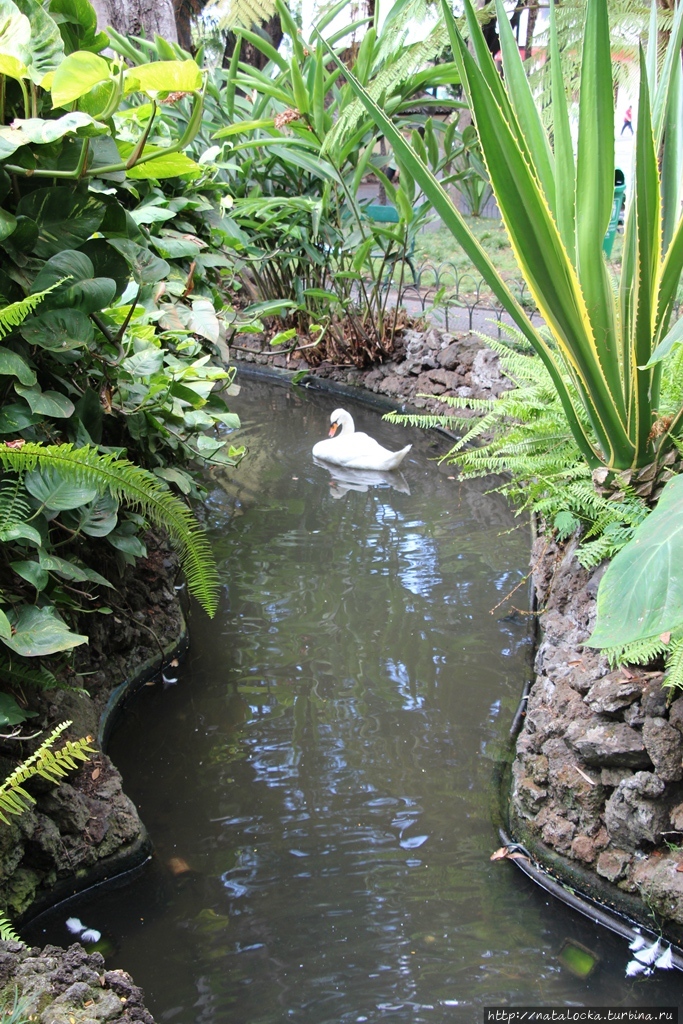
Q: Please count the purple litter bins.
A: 0